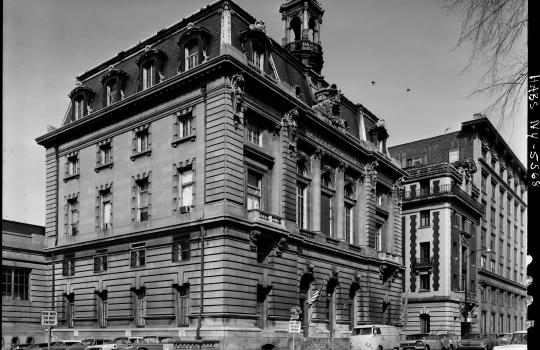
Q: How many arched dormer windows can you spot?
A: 6